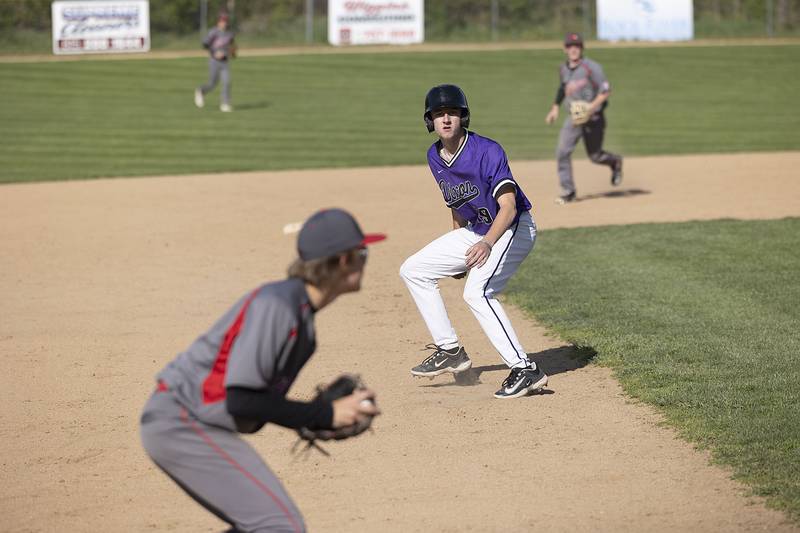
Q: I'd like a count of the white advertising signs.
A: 3